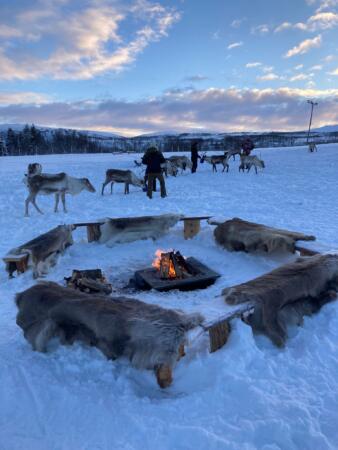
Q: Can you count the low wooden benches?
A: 5